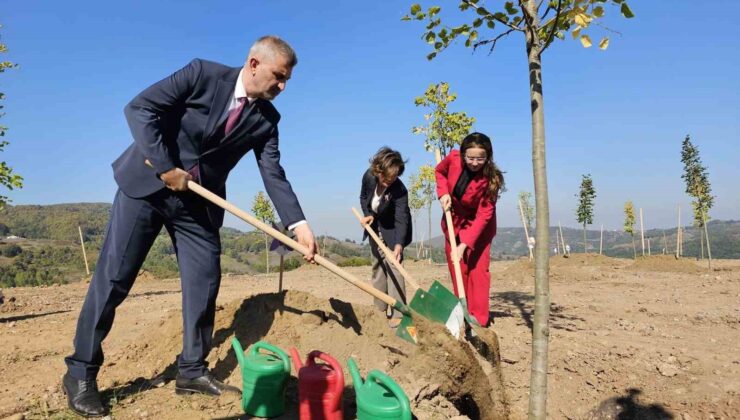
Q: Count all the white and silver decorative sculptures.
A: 0